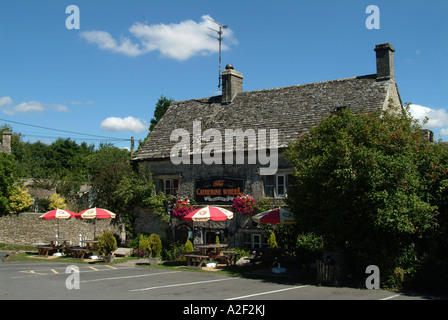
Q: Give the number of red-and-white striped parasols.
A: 4